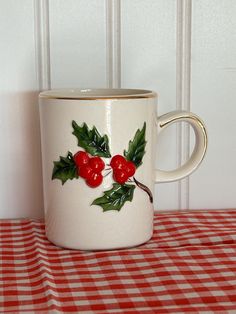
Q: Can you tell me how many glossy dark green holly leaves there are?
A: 4